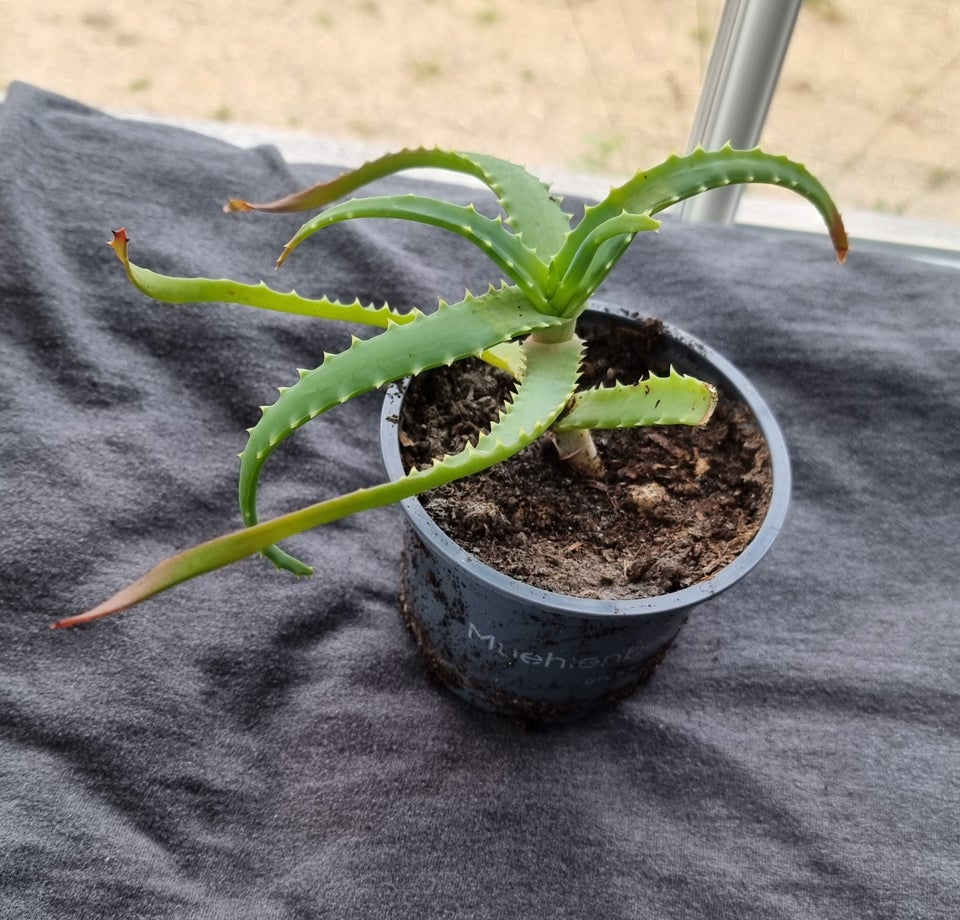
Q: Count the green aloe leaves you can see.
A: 8